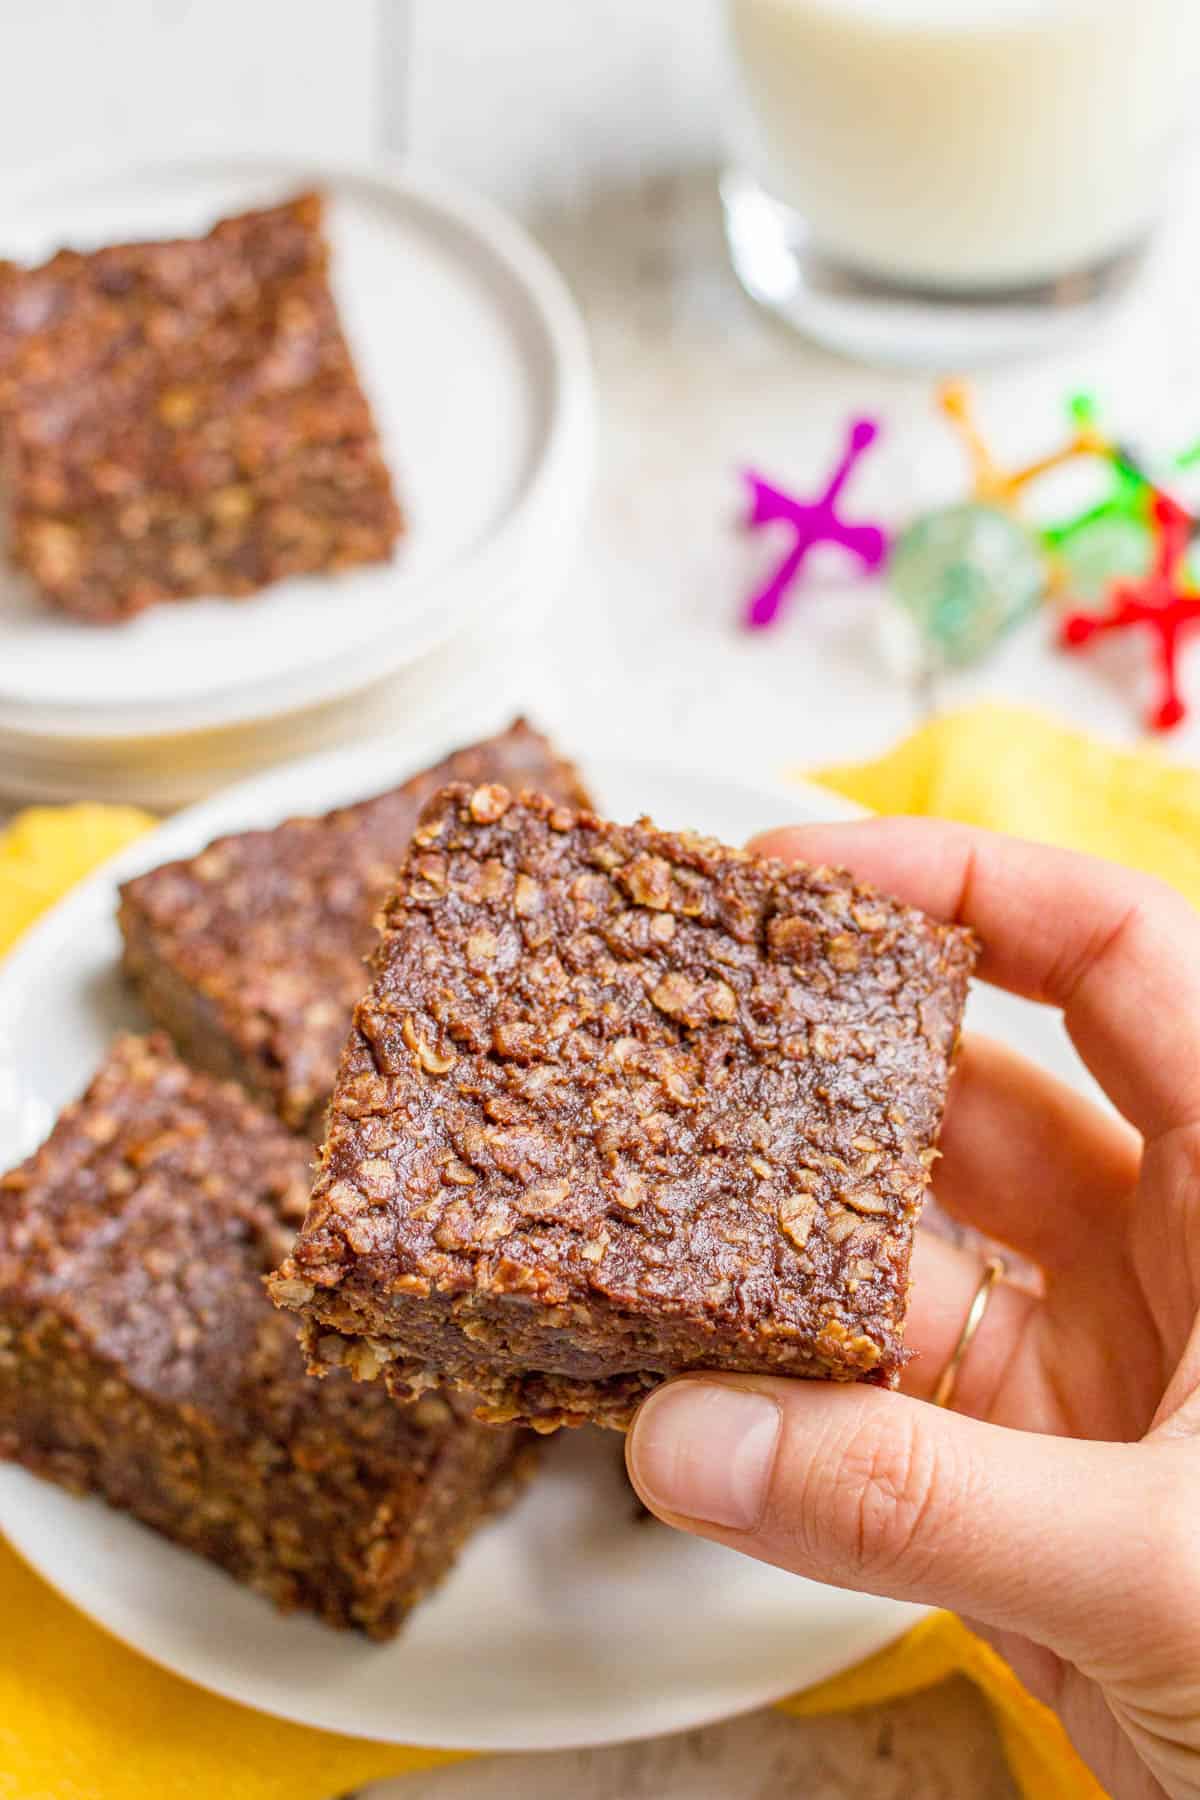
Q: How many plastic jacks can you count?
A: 4